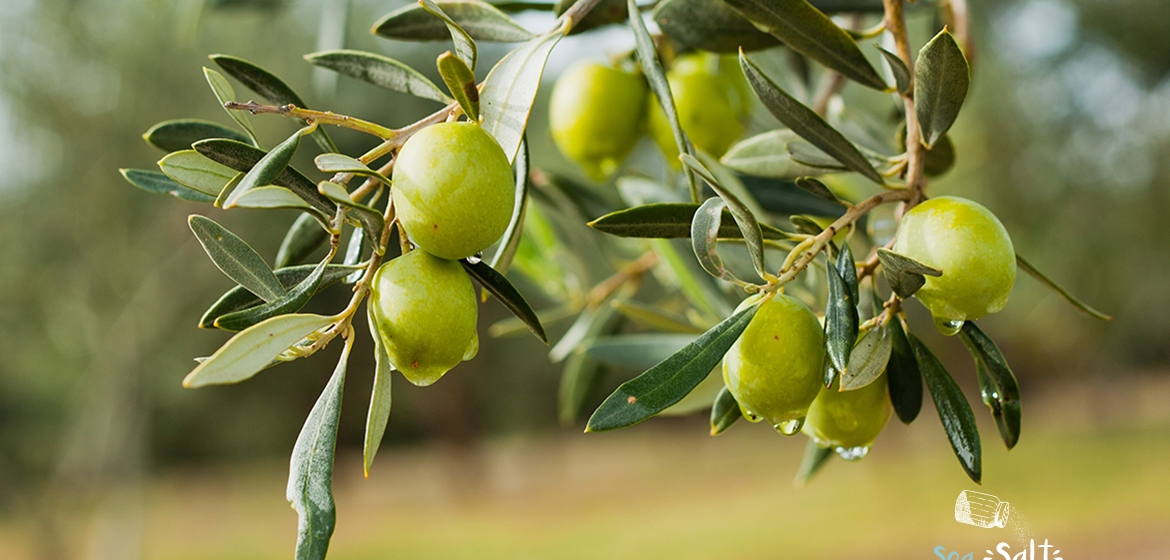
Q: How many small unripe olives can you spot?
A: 7